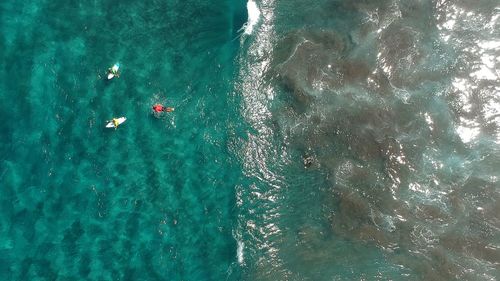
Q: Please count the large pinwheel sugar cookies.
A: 0